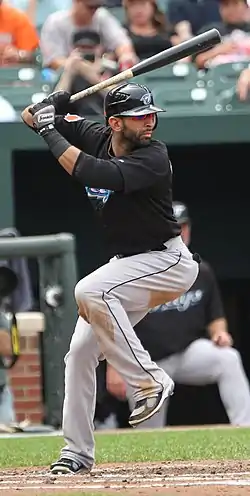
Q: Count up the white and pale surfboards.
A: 0